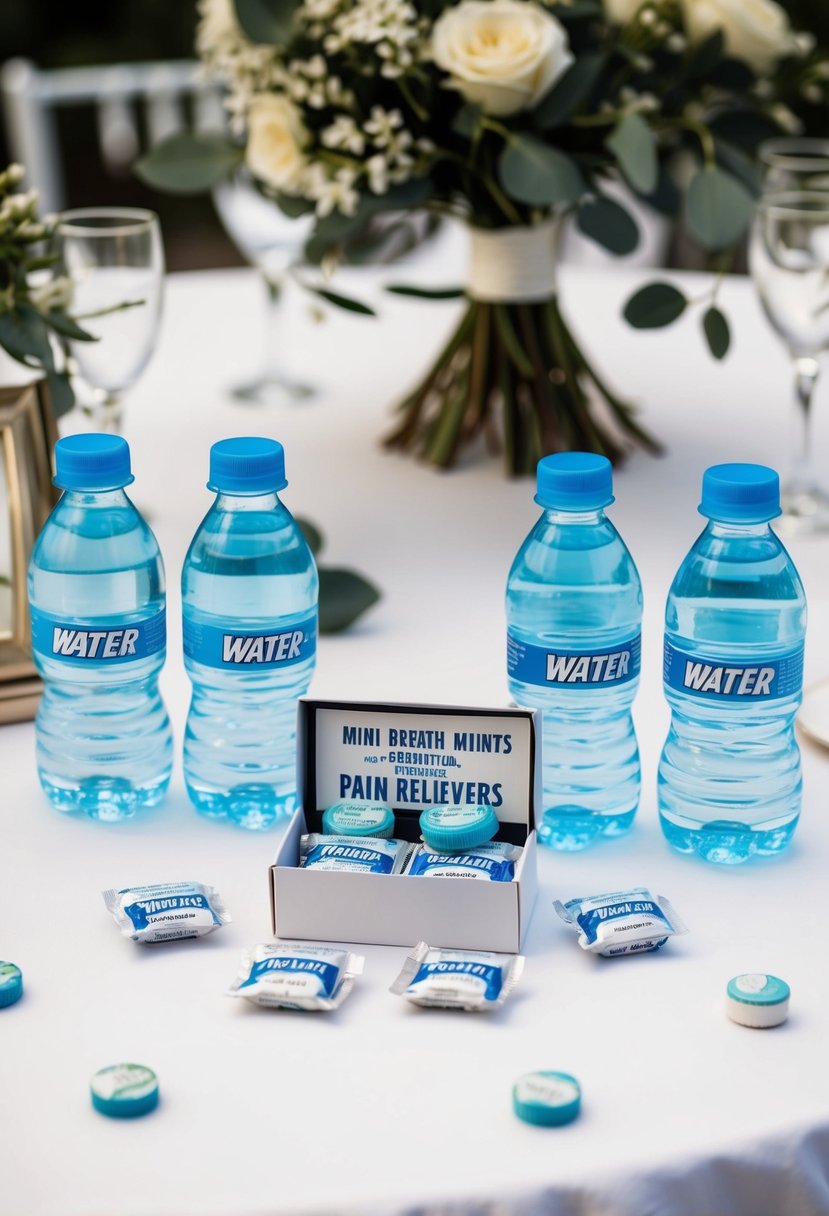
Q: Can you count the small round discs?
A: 6